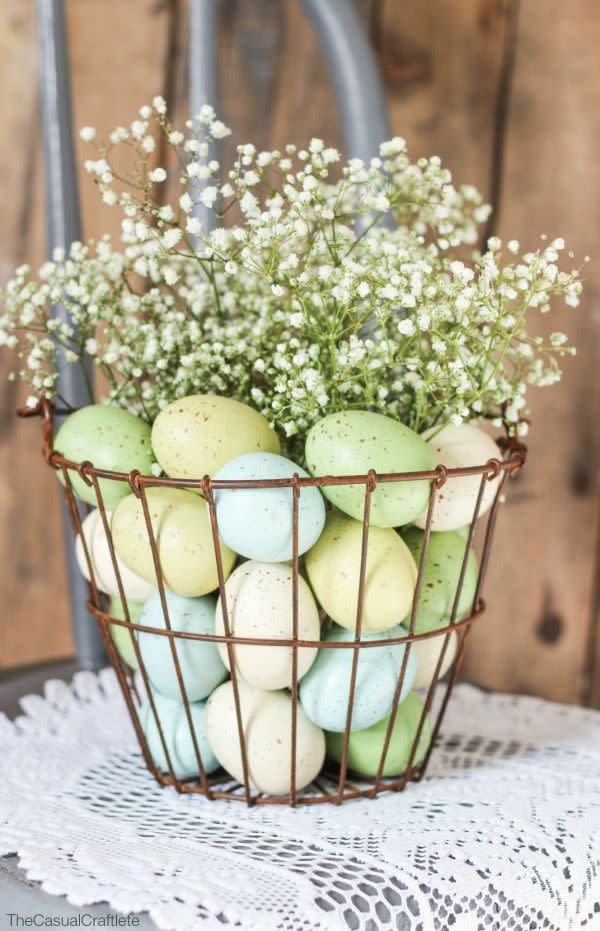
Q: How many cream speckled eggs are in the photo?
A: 5